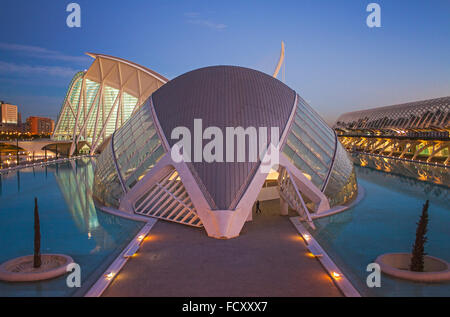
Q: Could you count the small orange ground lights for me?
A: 6